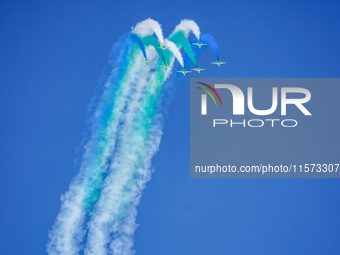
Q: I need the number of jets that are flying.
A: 7